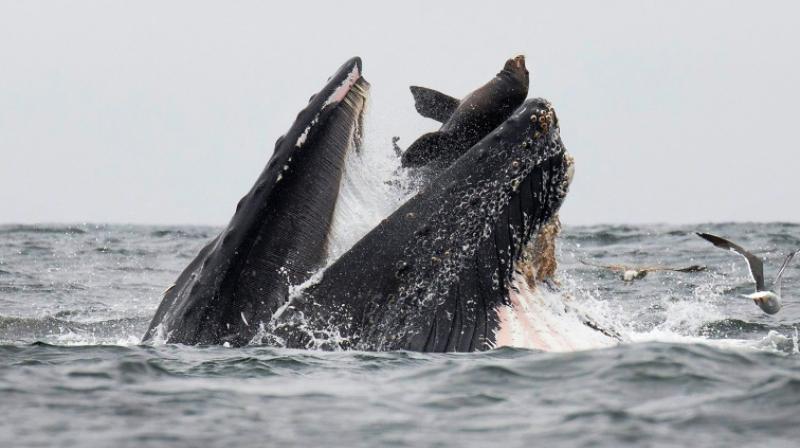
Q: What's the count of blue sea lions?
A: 0